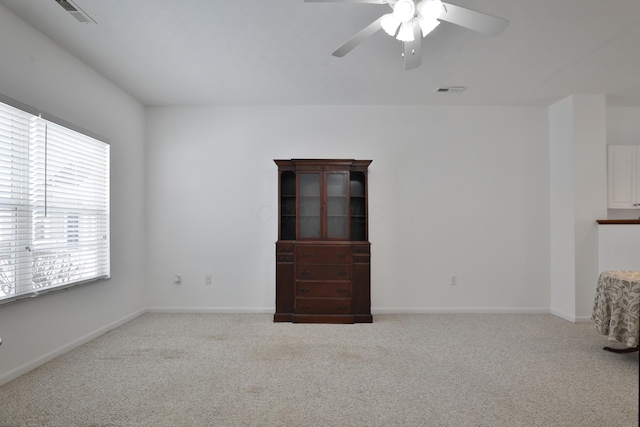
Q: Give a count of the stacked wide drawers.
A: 4